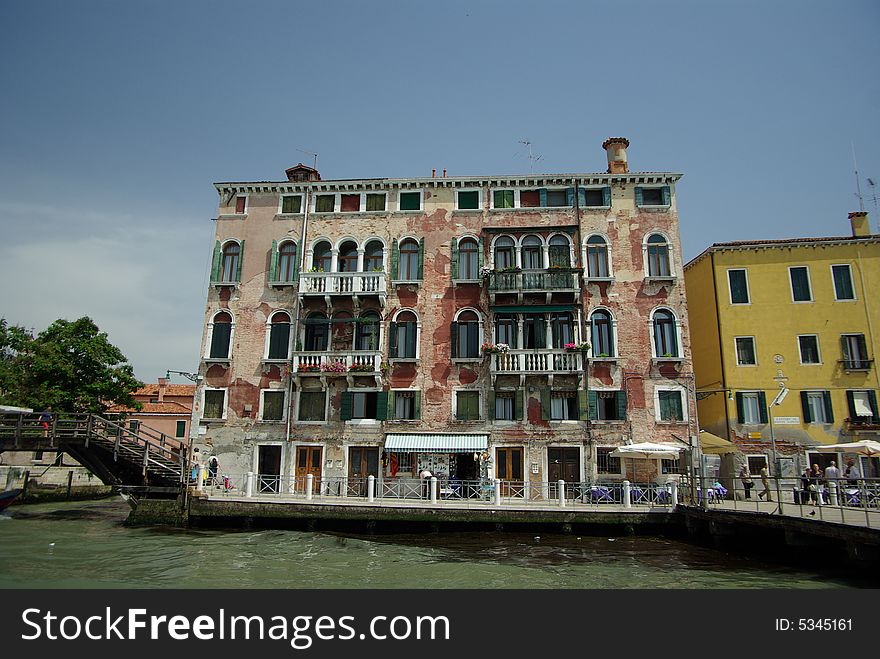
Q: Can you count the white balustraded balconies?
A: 3